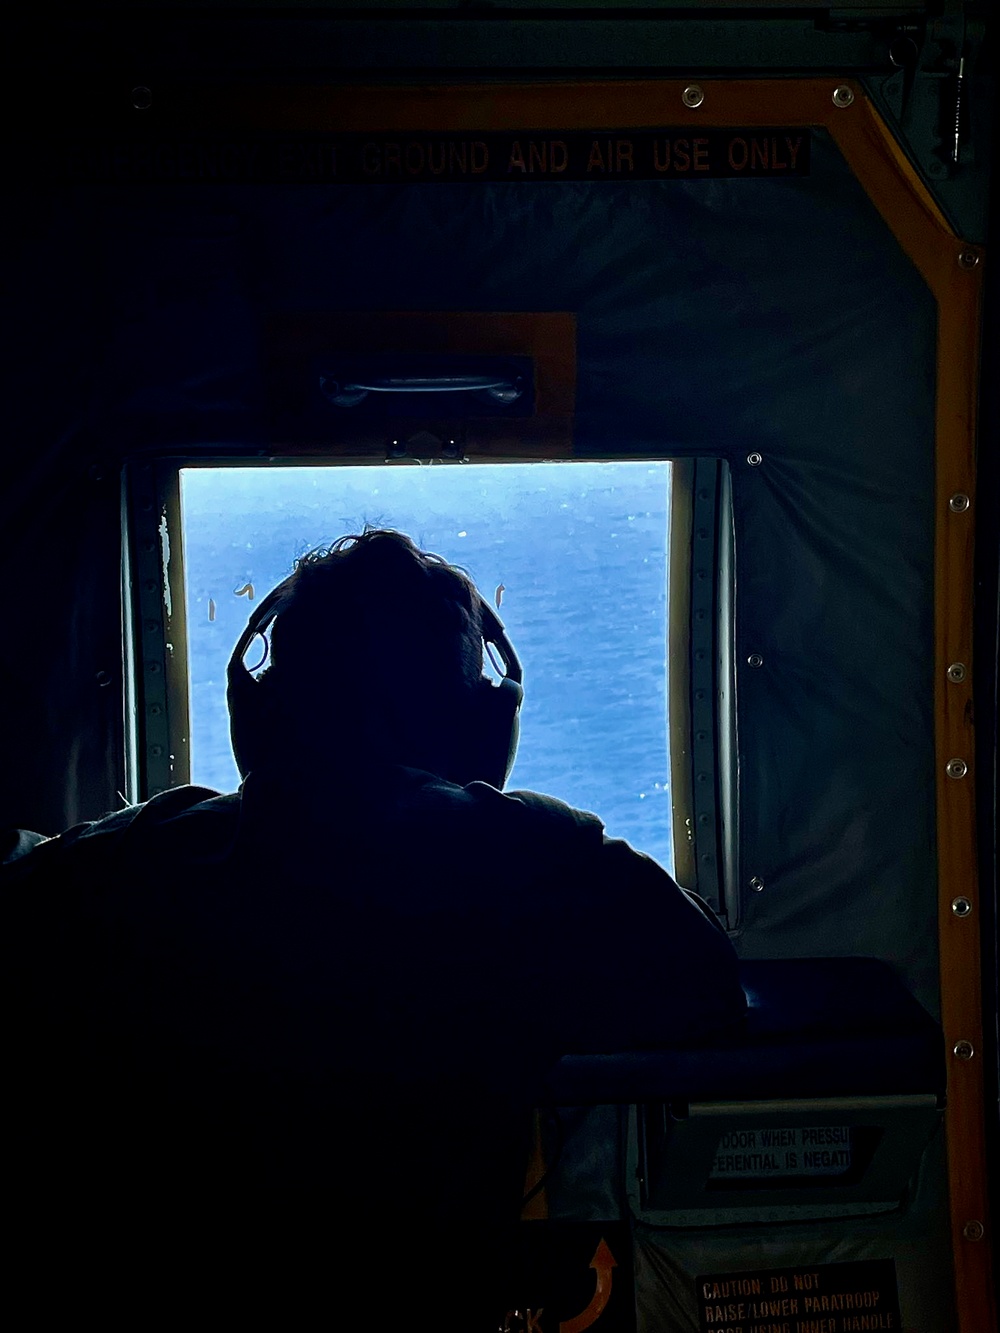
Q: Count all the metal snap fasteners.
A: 13